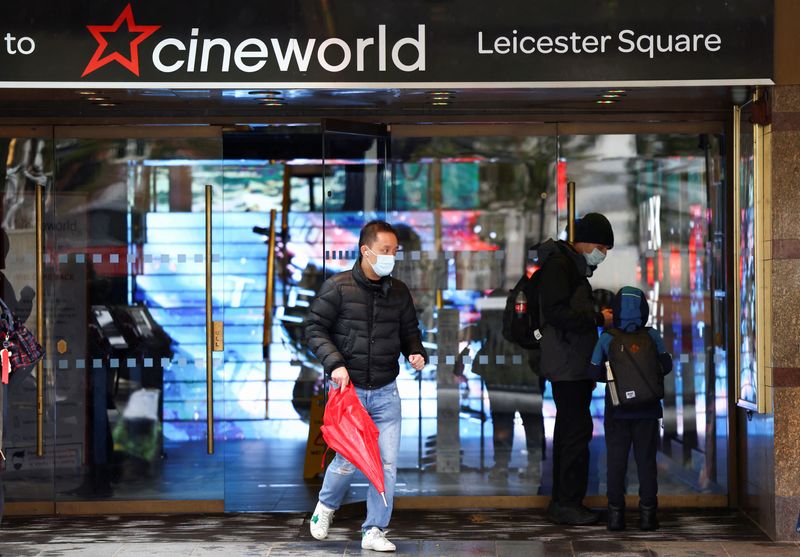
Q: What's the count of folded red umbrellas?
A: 1